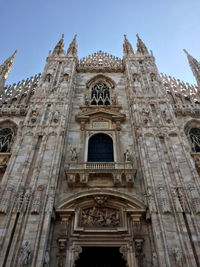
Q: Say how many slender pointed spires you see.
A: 6